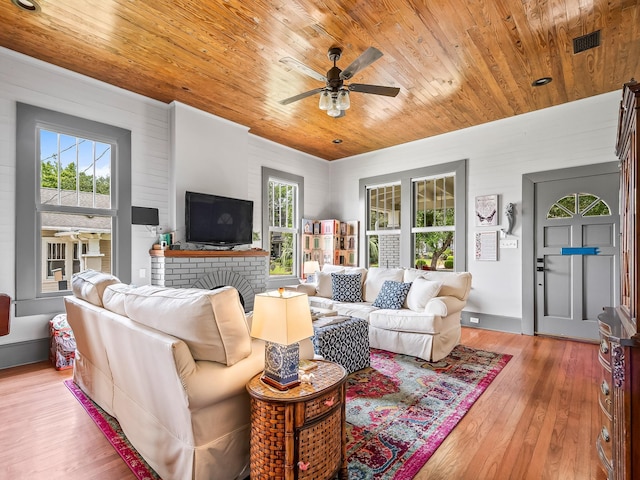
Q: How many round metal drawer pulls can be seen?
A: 3